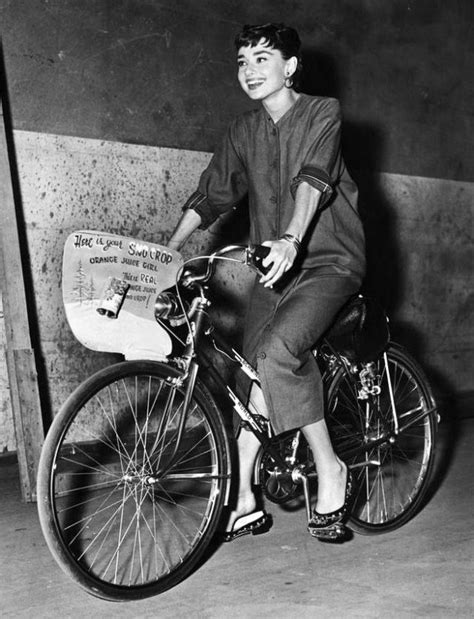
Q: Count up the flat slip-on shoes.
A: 2